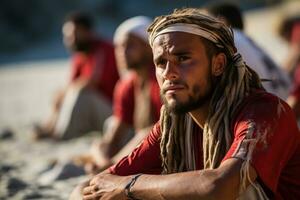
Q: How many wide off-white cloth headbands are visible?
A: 1